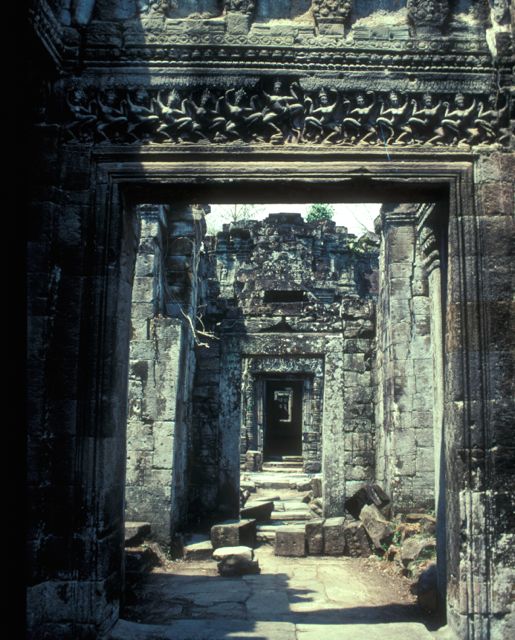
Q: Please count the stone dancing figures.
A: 13